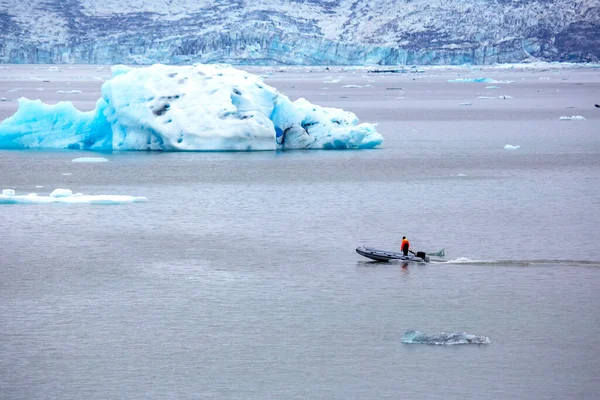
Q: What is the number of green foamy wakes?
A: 0